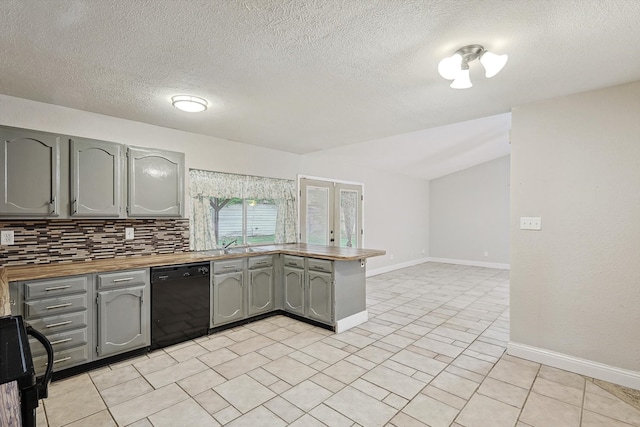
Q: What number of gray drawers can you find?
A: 10